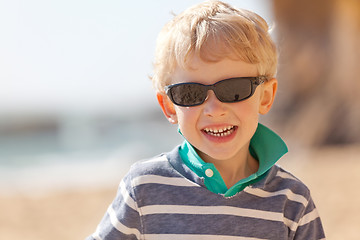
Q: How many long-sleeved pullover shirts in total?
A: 1